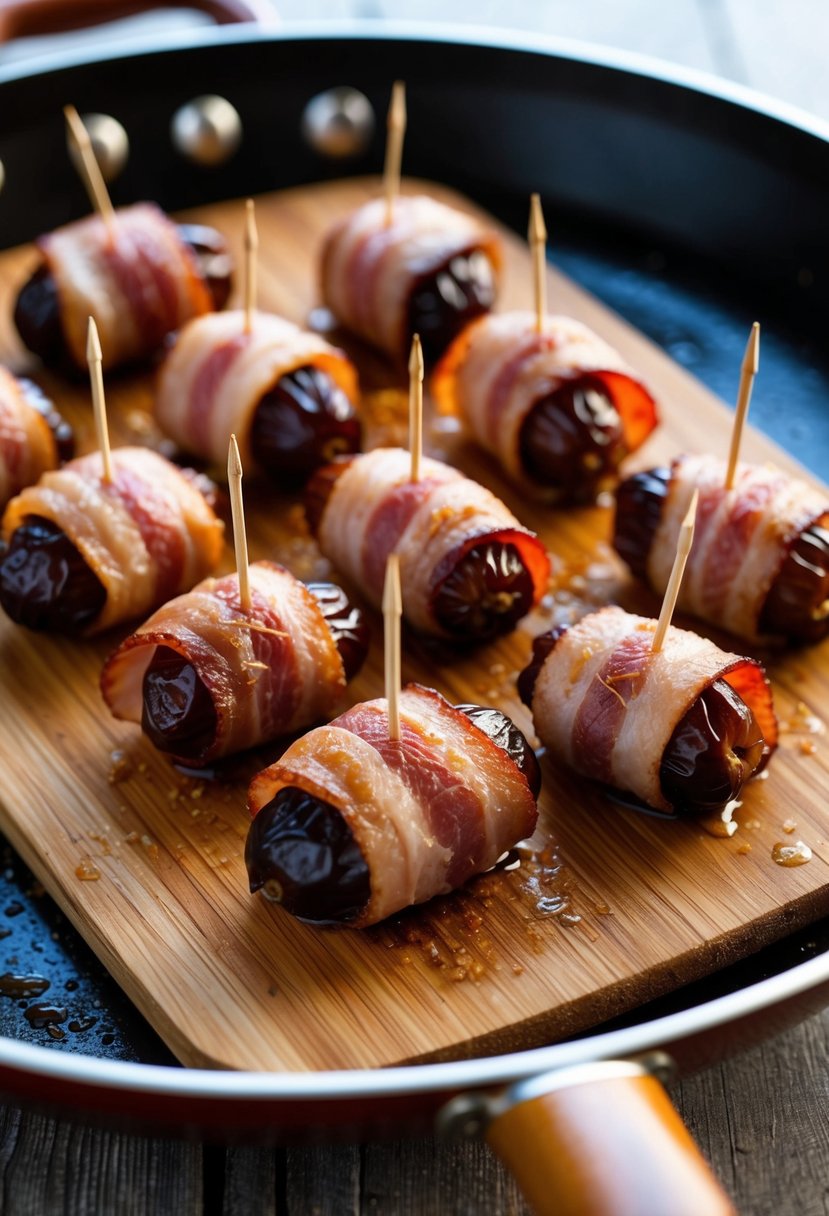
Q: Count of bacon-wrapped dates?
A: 11